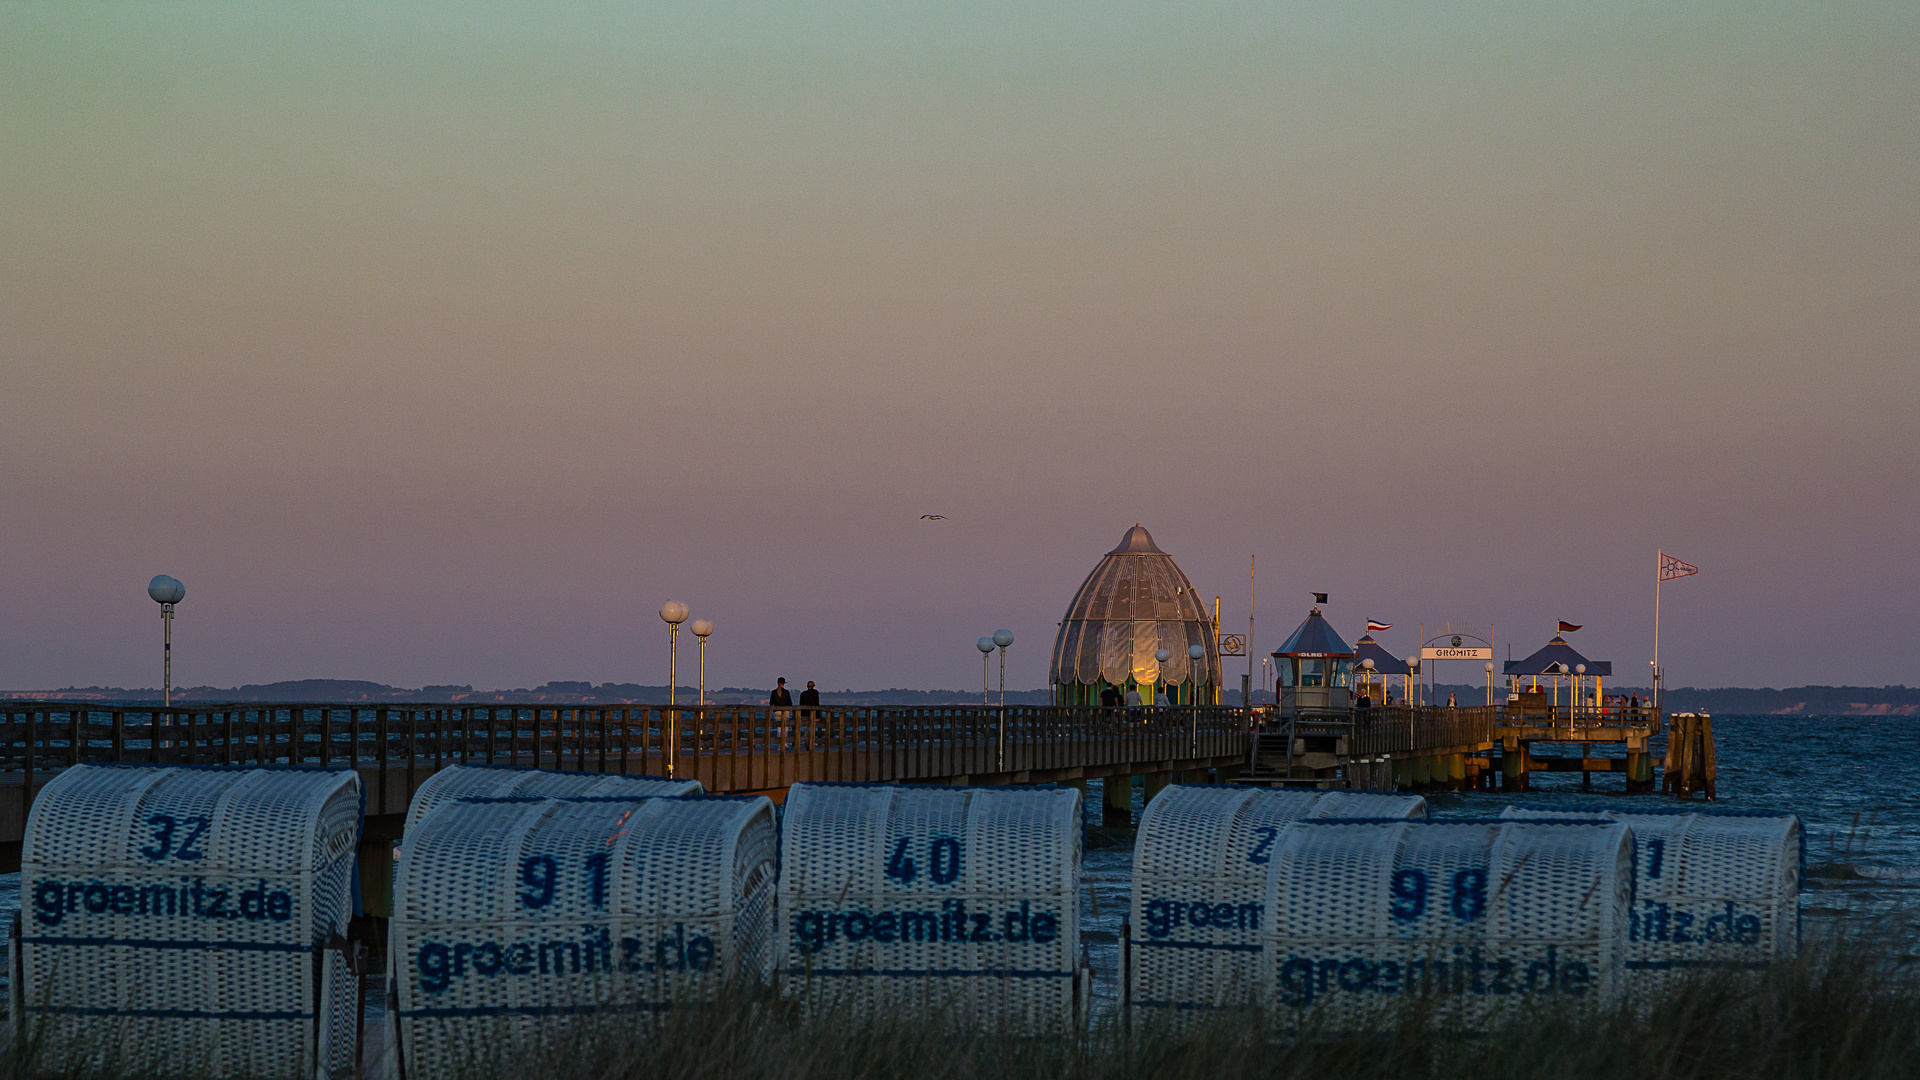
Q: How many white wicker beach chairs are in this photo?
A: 7